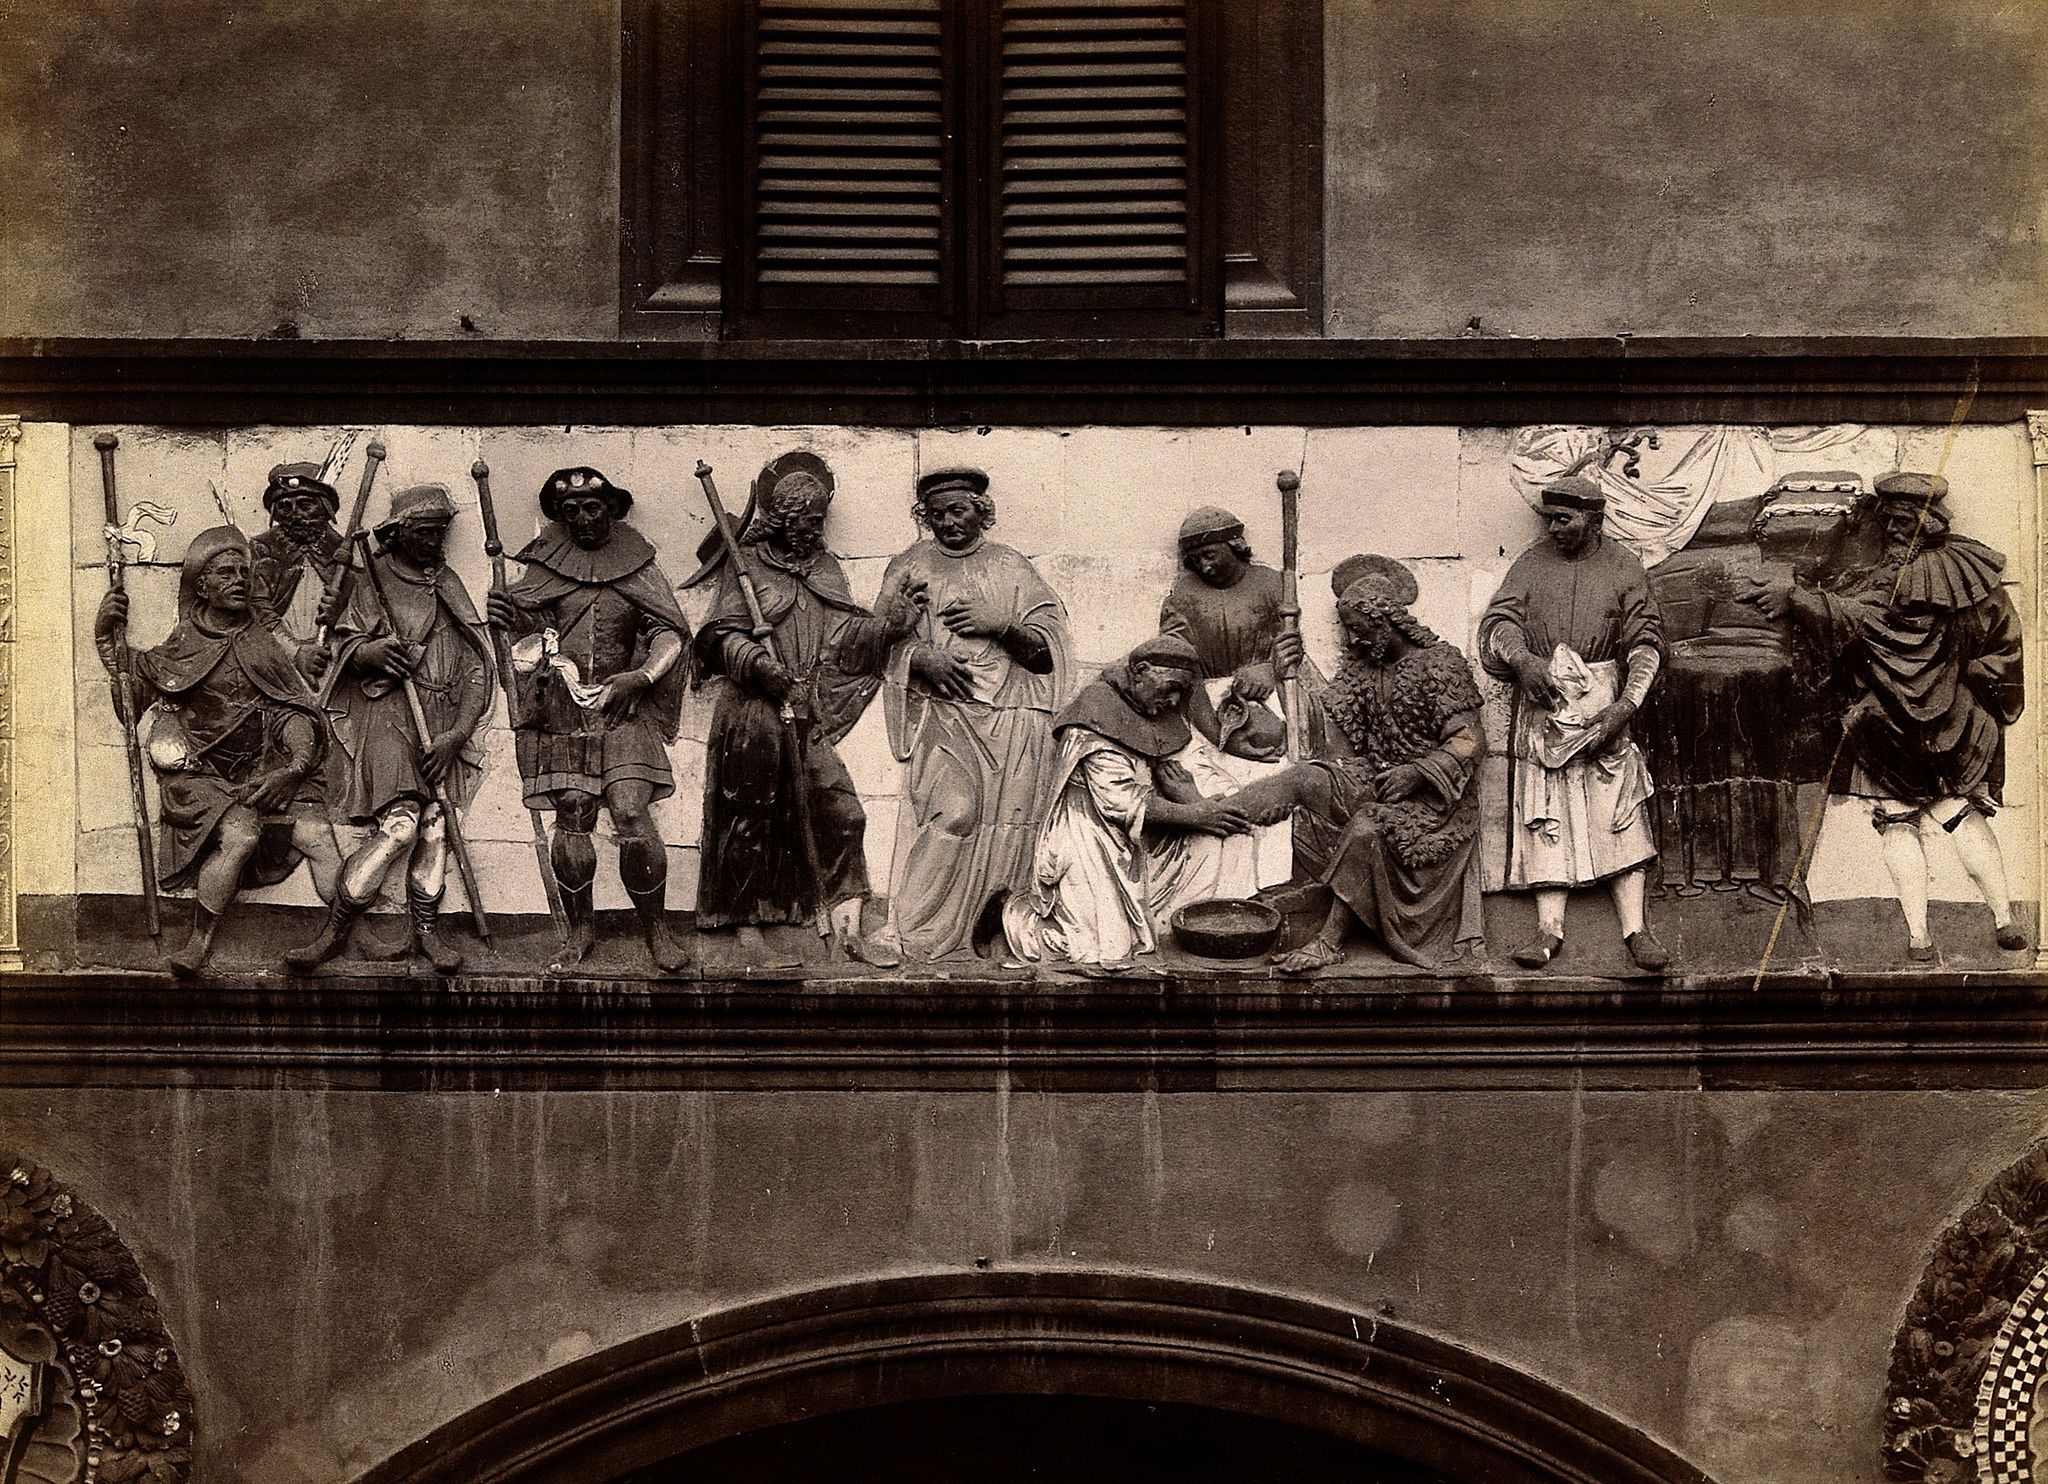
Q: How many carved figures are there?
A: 11